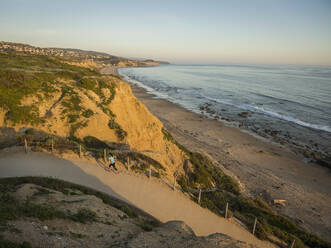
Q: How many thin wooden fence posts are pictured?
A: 11